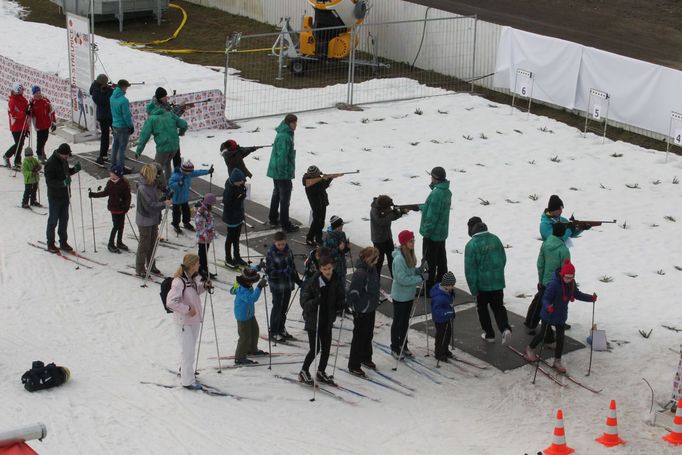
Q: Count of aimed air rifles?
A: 6